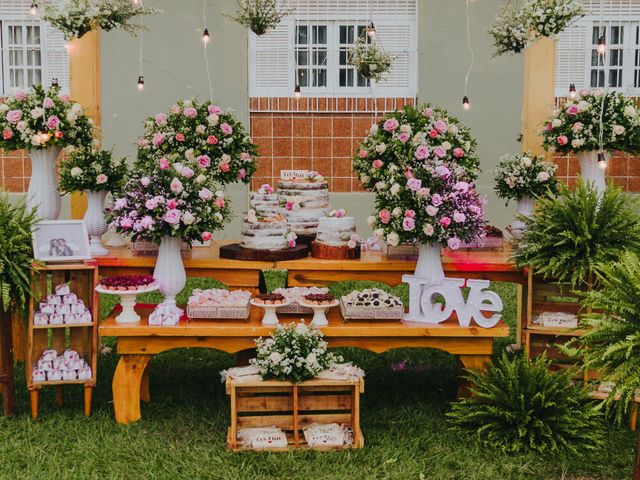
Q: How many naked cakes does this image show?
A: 3